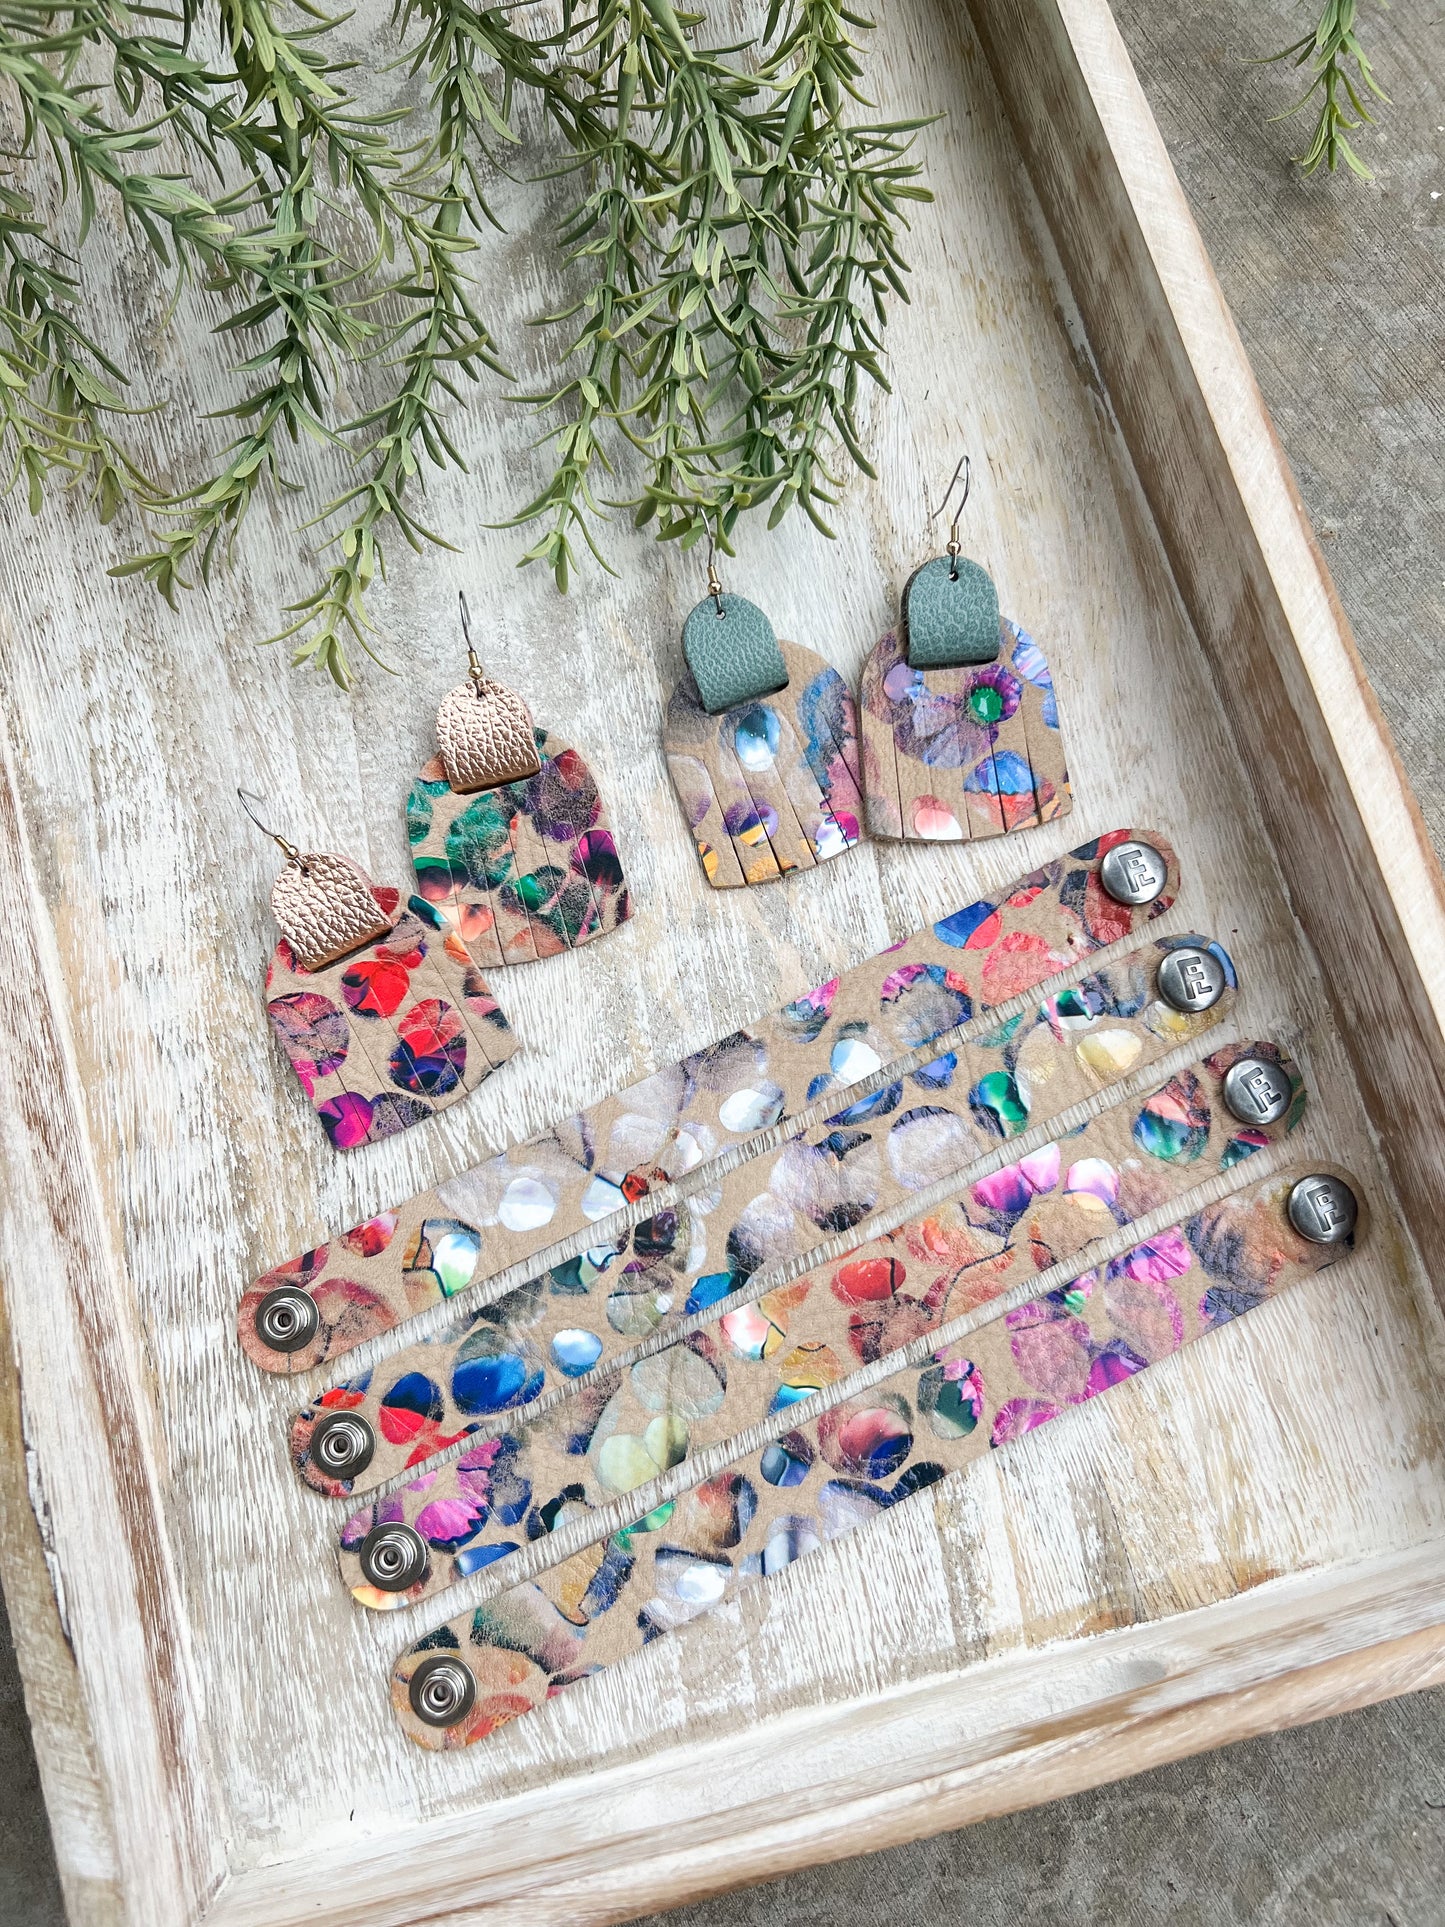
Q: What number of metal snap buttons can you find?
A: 8